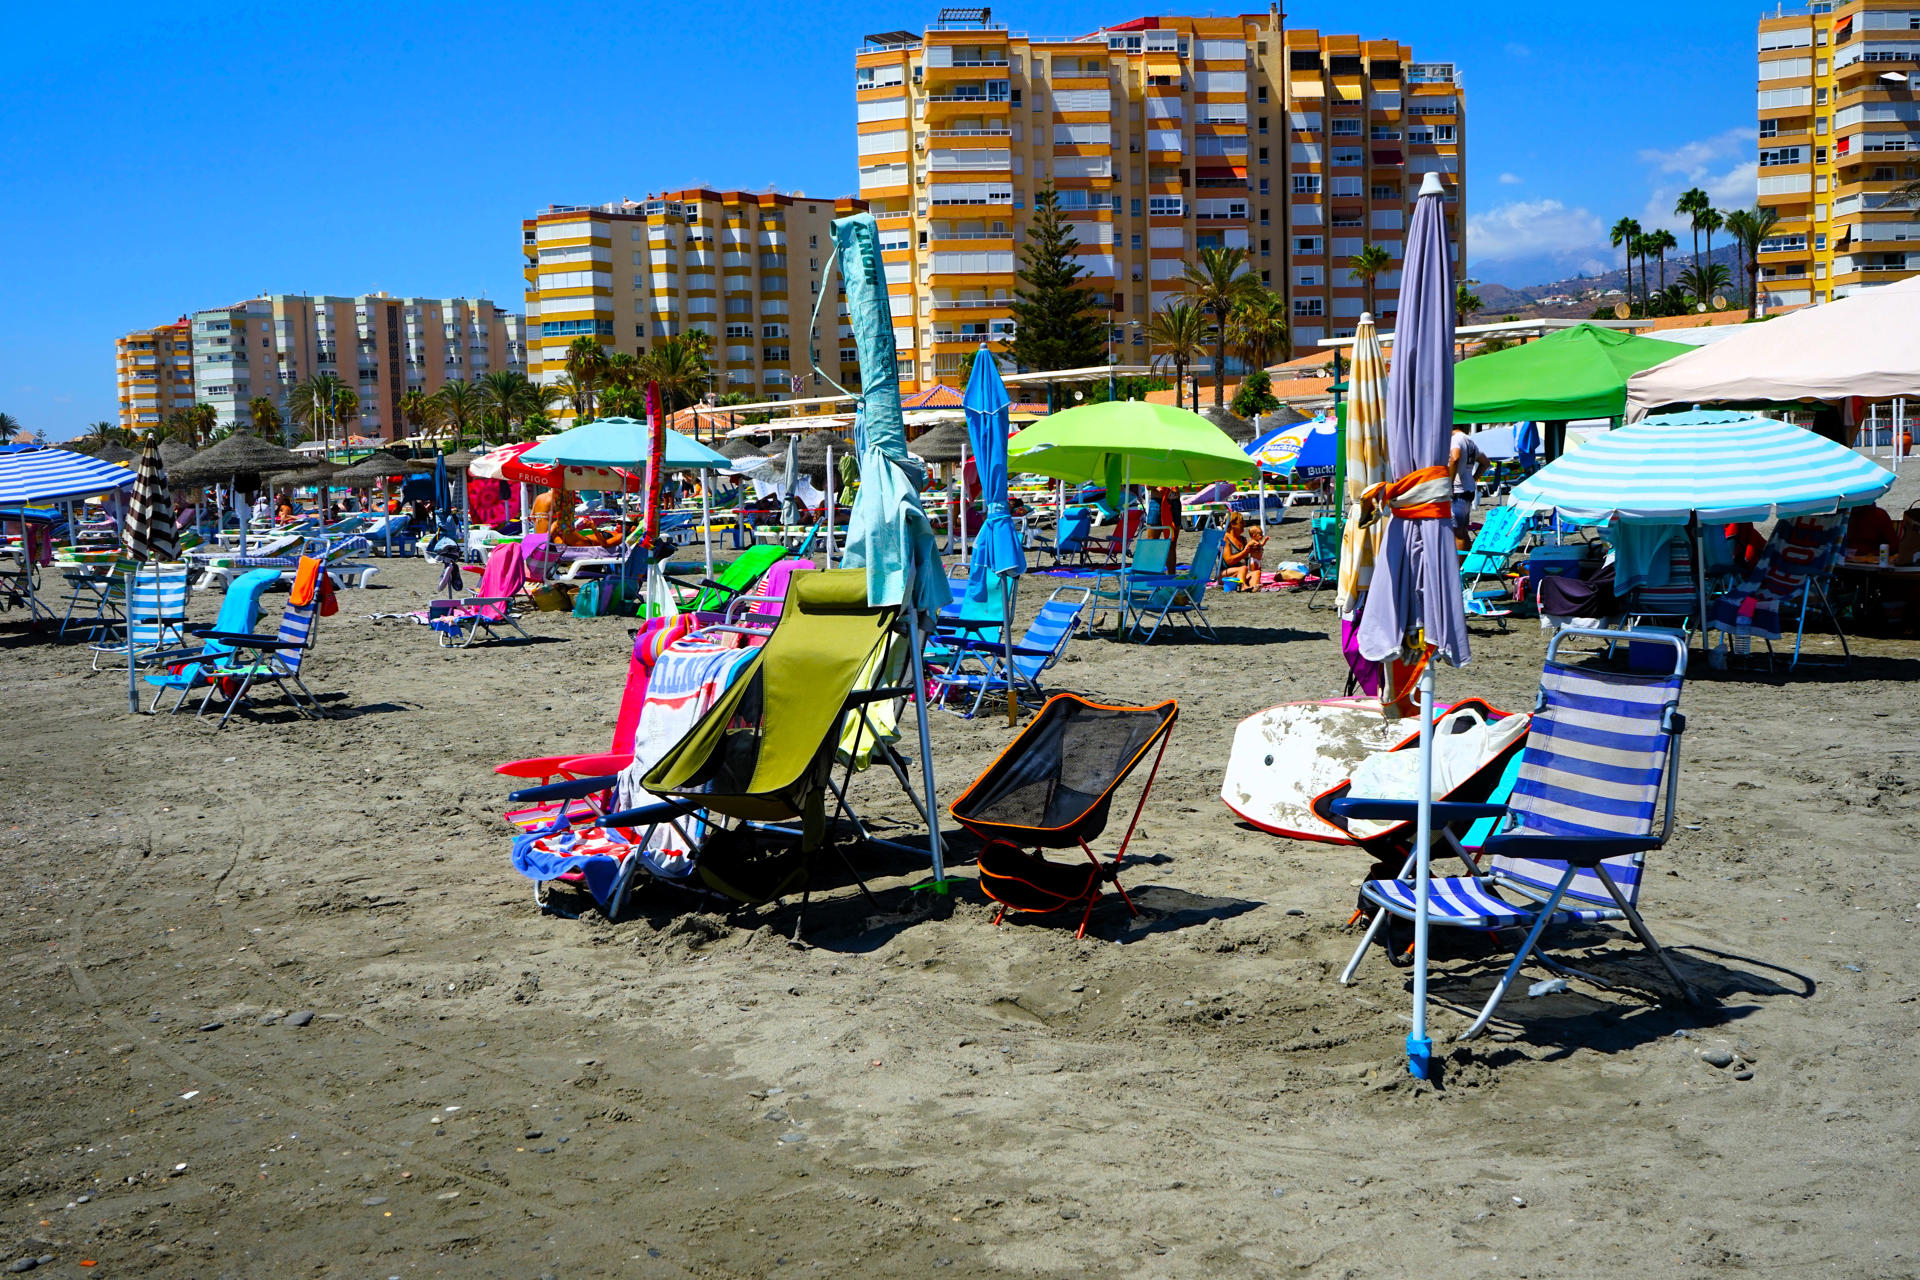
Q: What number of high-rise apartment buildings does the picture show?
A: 5